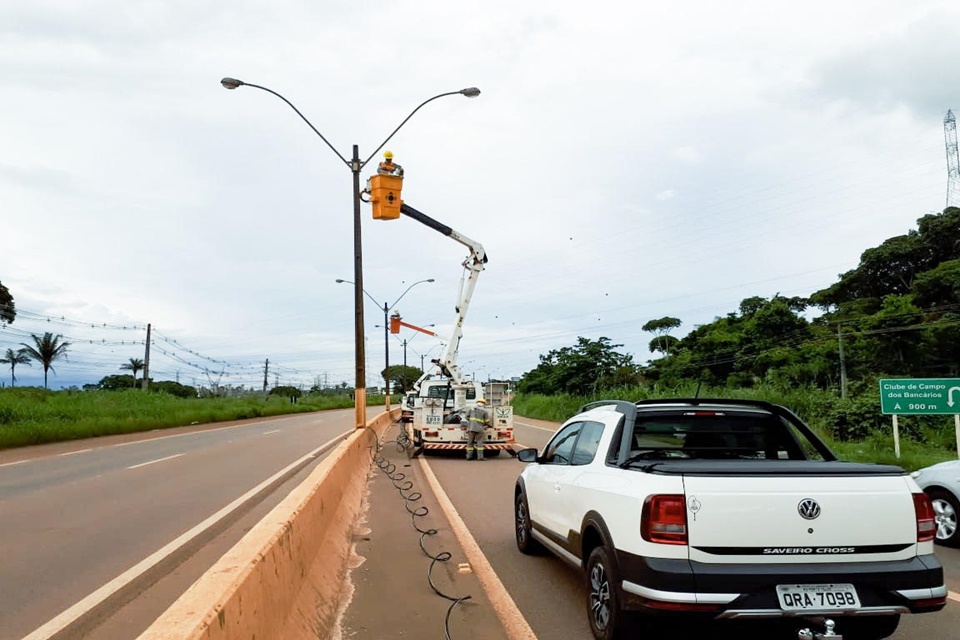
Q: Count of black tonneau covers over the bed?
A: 1